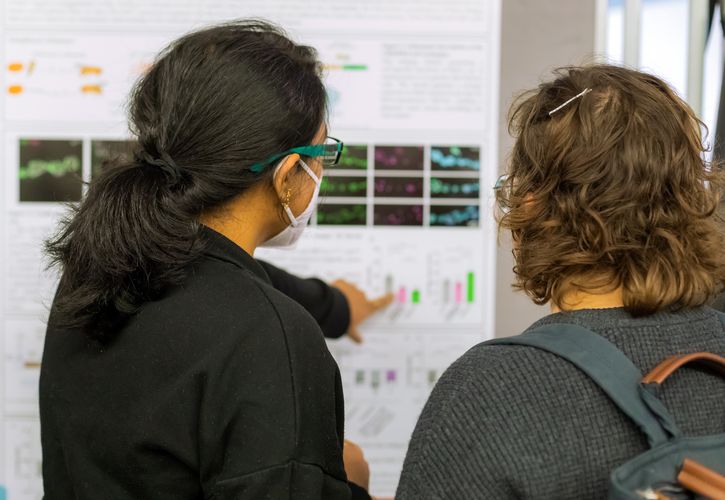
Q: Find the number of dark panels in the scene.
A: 11